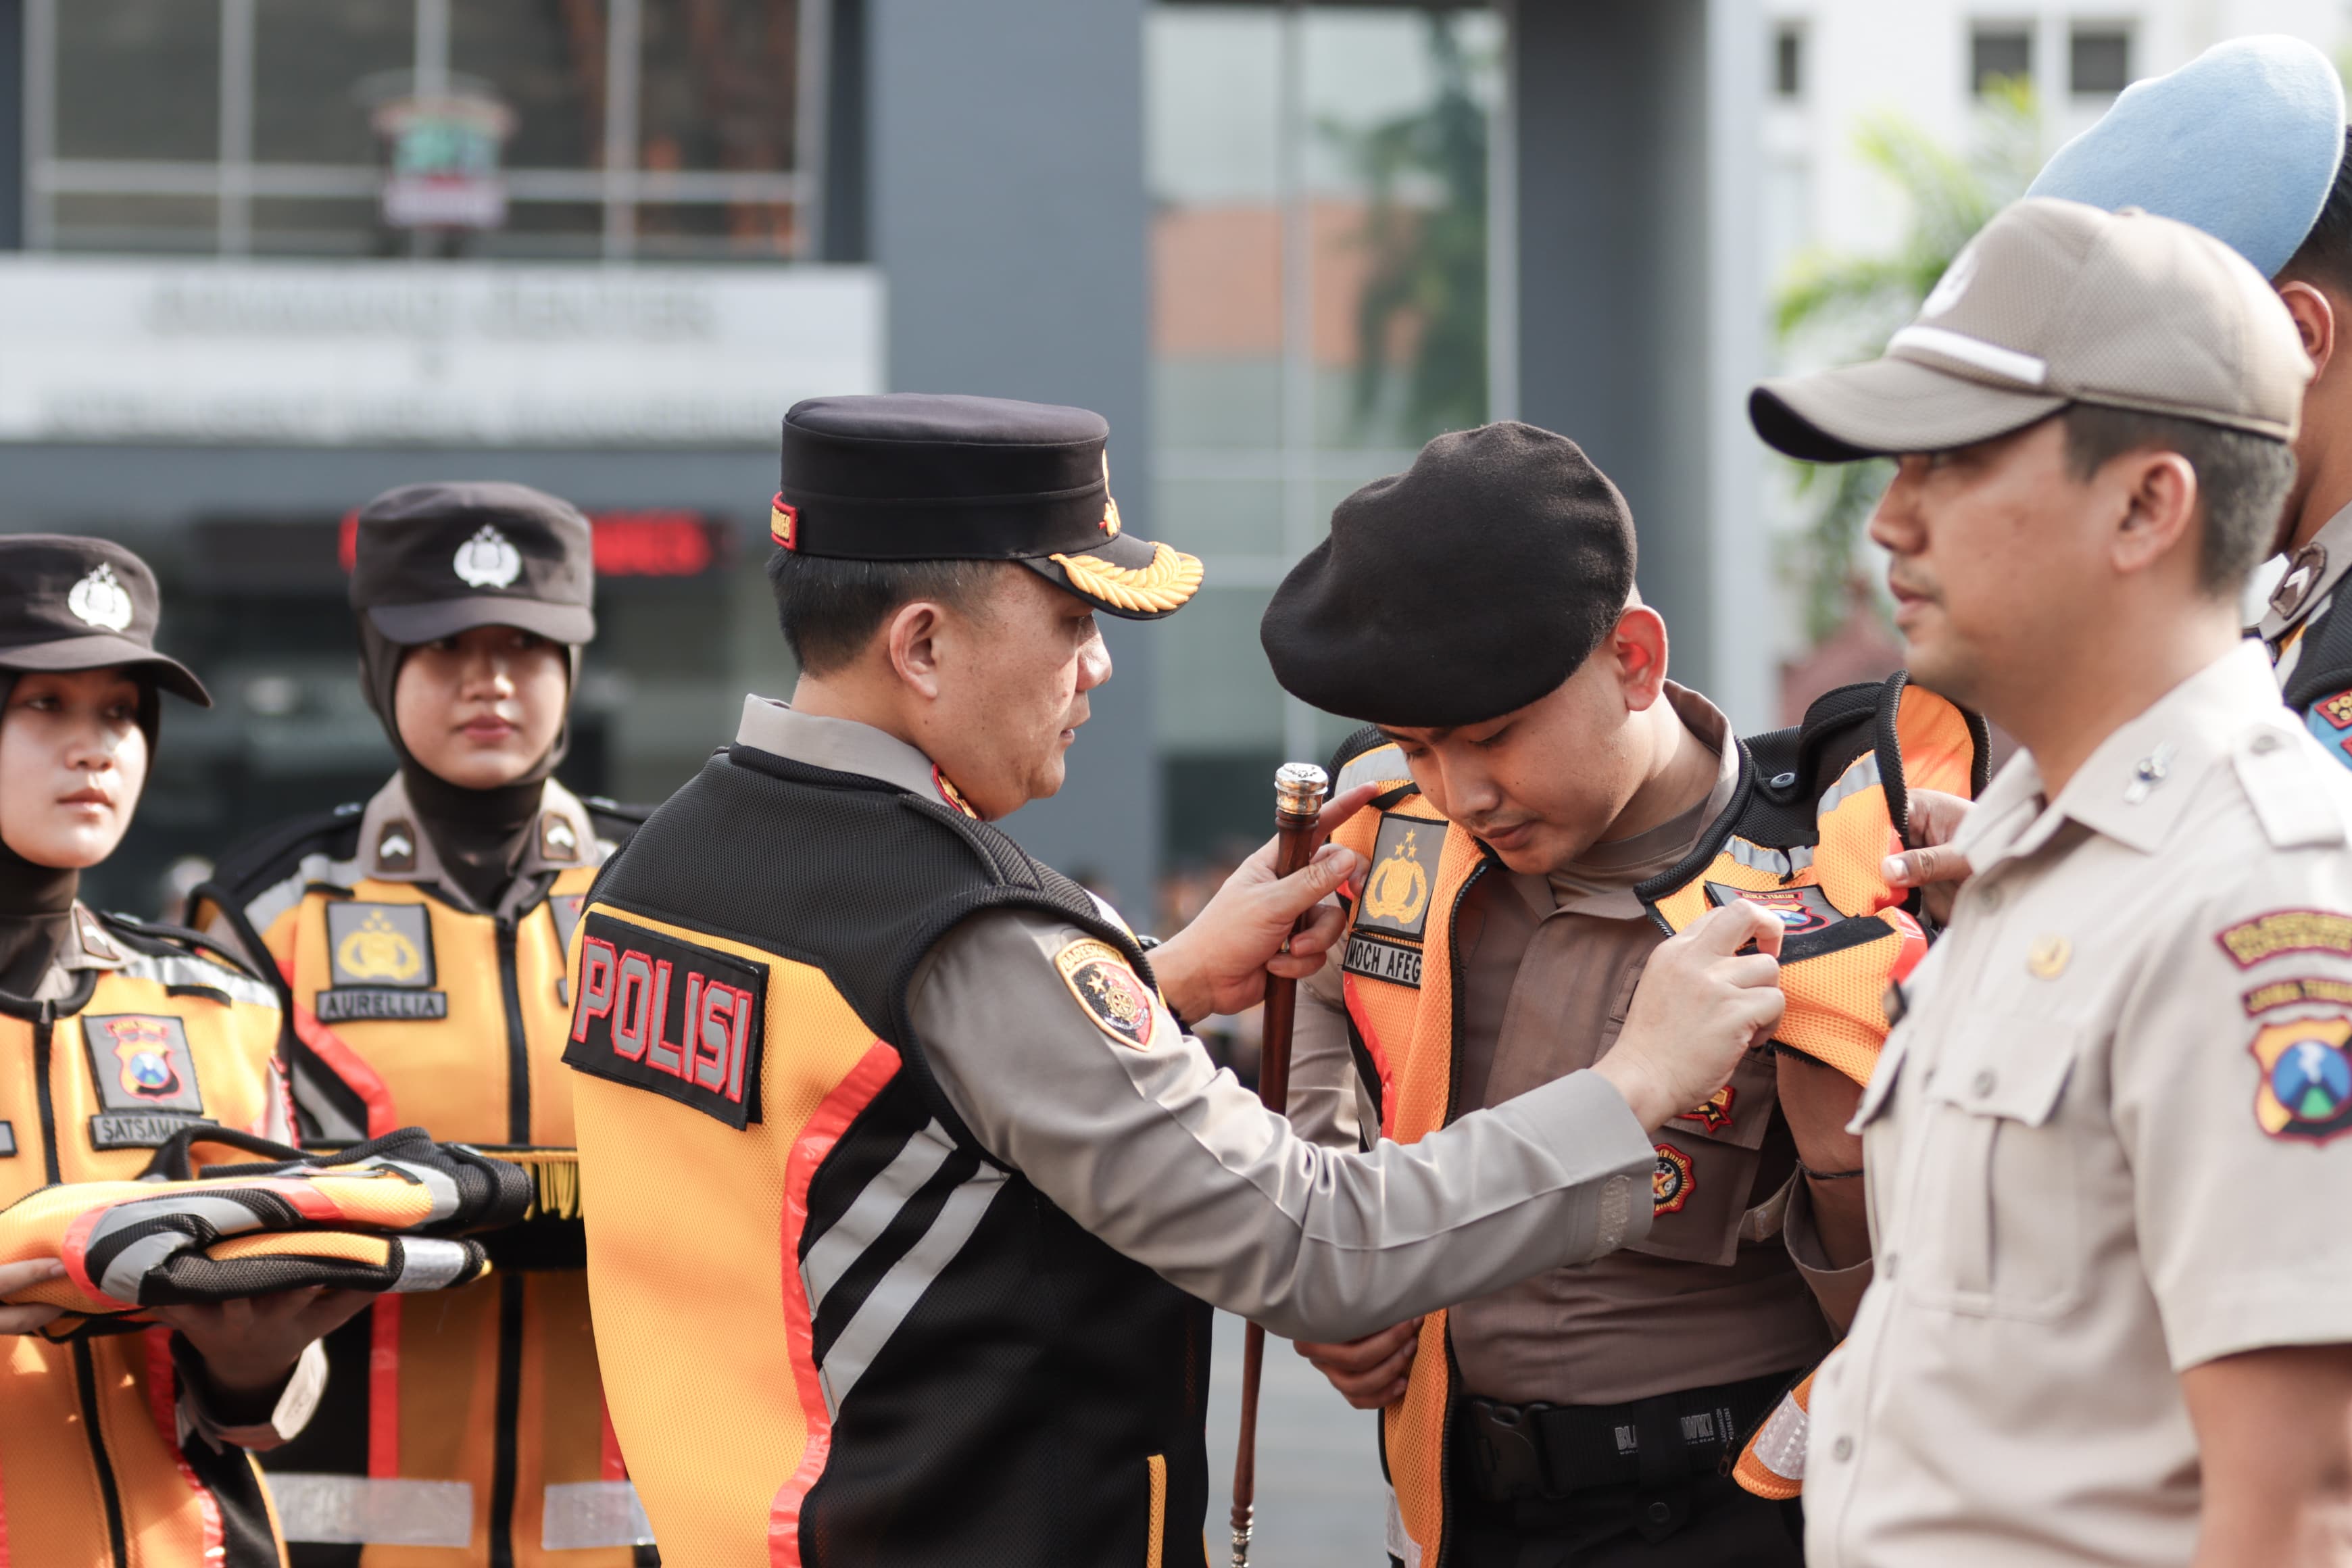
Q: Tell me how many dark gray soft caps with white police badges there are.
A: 2